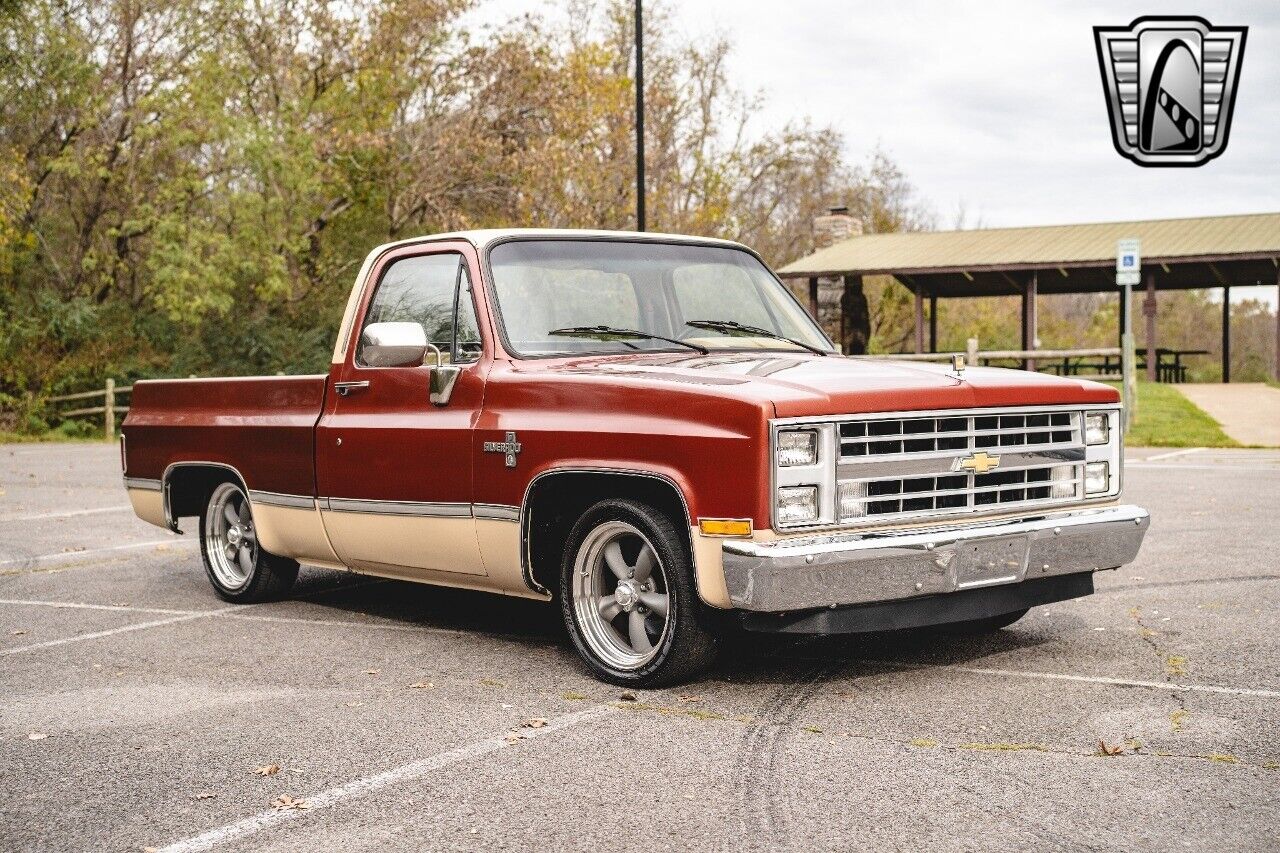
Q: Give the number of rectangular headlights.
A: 4